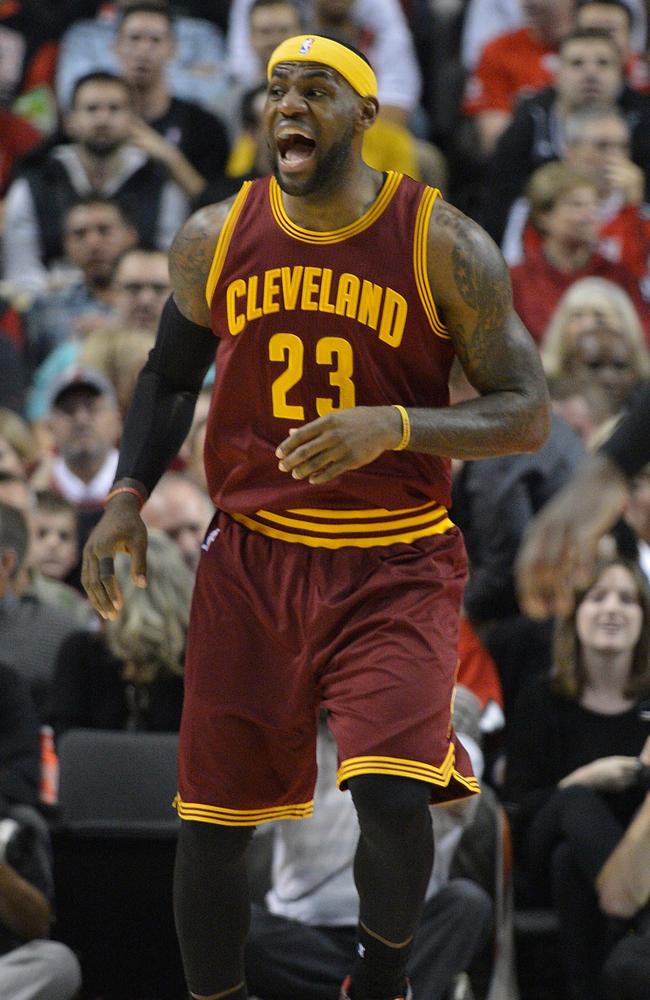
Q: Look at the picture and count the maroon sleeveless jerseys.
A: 1